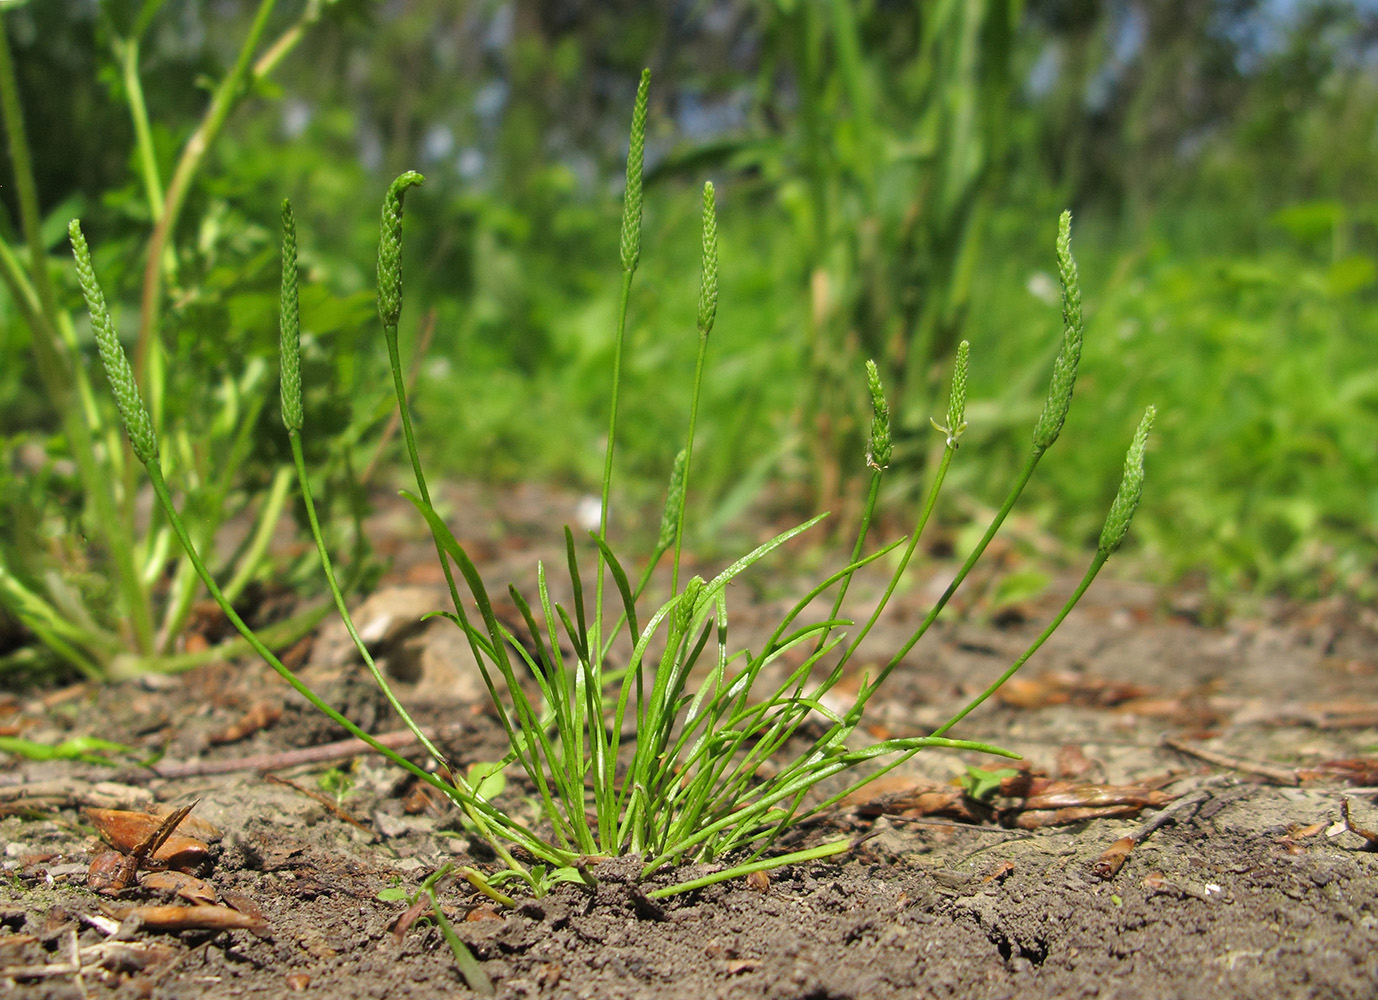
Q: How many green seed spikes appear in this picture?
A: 11